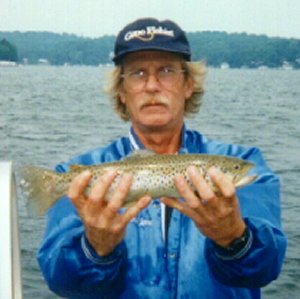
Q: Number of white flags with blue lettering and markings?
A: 0